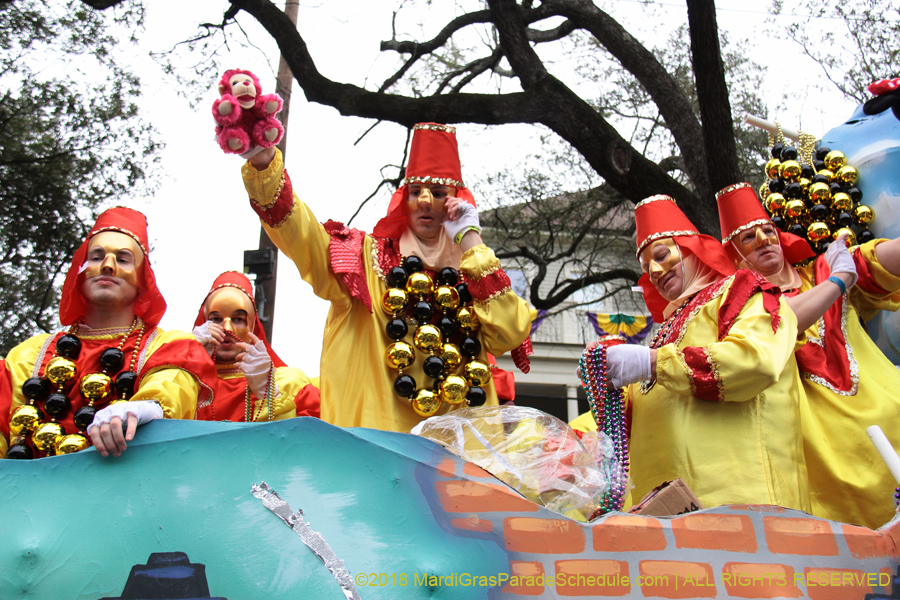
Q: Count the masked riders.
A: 5